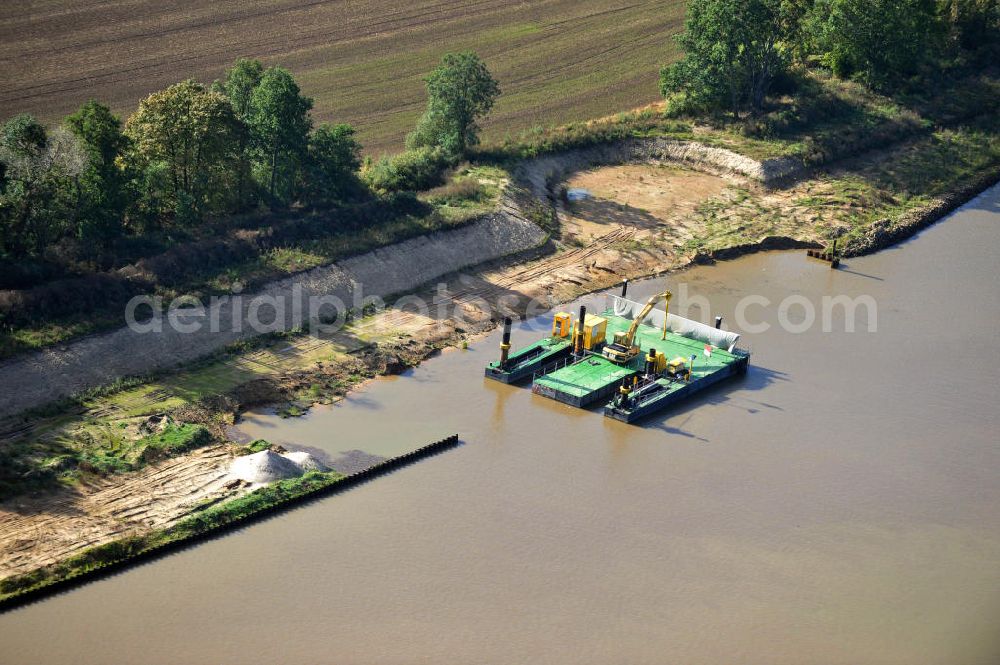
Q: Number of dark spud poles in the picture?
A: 6